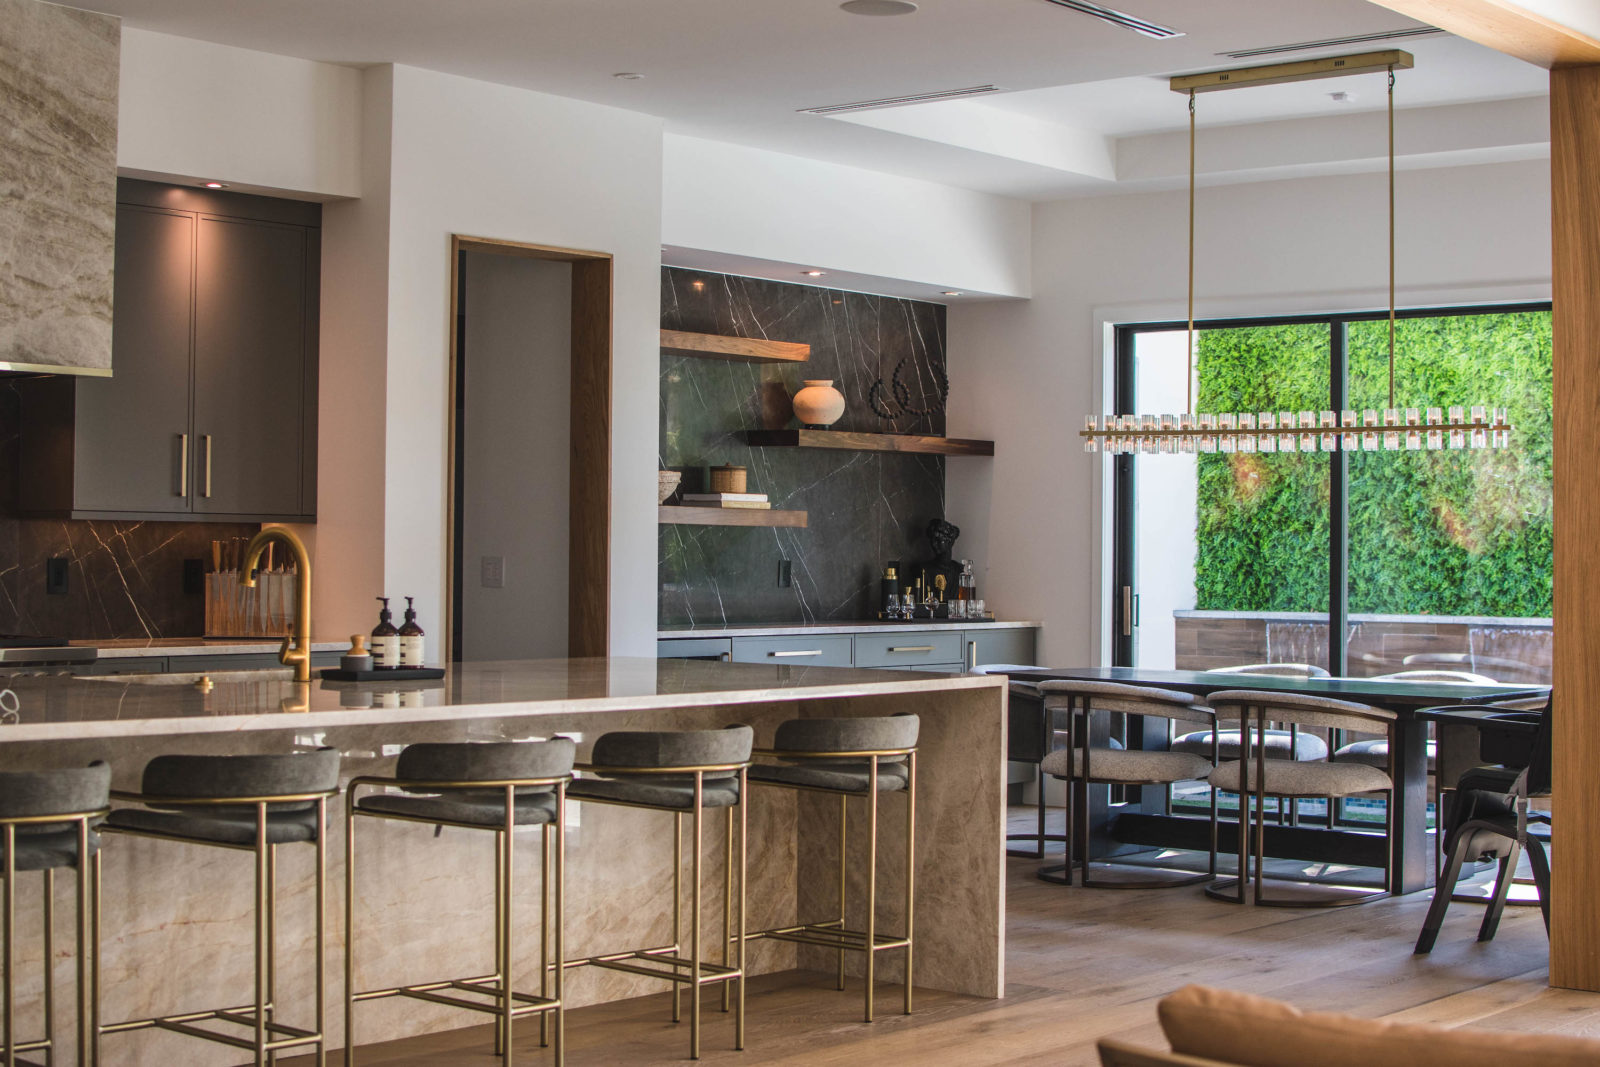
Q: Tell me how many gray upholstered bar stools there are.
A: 5